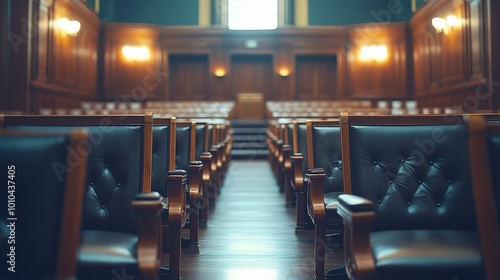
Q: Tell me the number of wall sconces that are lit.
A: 6